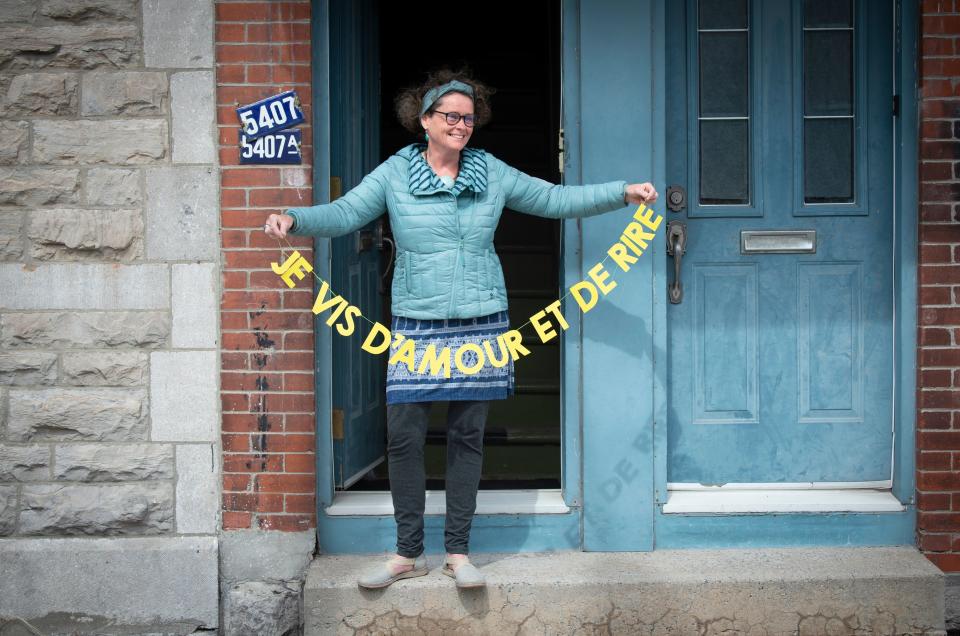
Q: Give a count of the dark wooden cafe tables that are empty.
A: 0